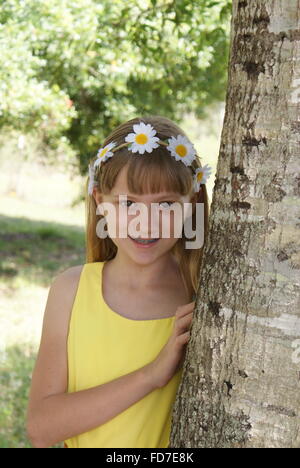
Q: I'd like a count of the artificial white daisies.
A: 5